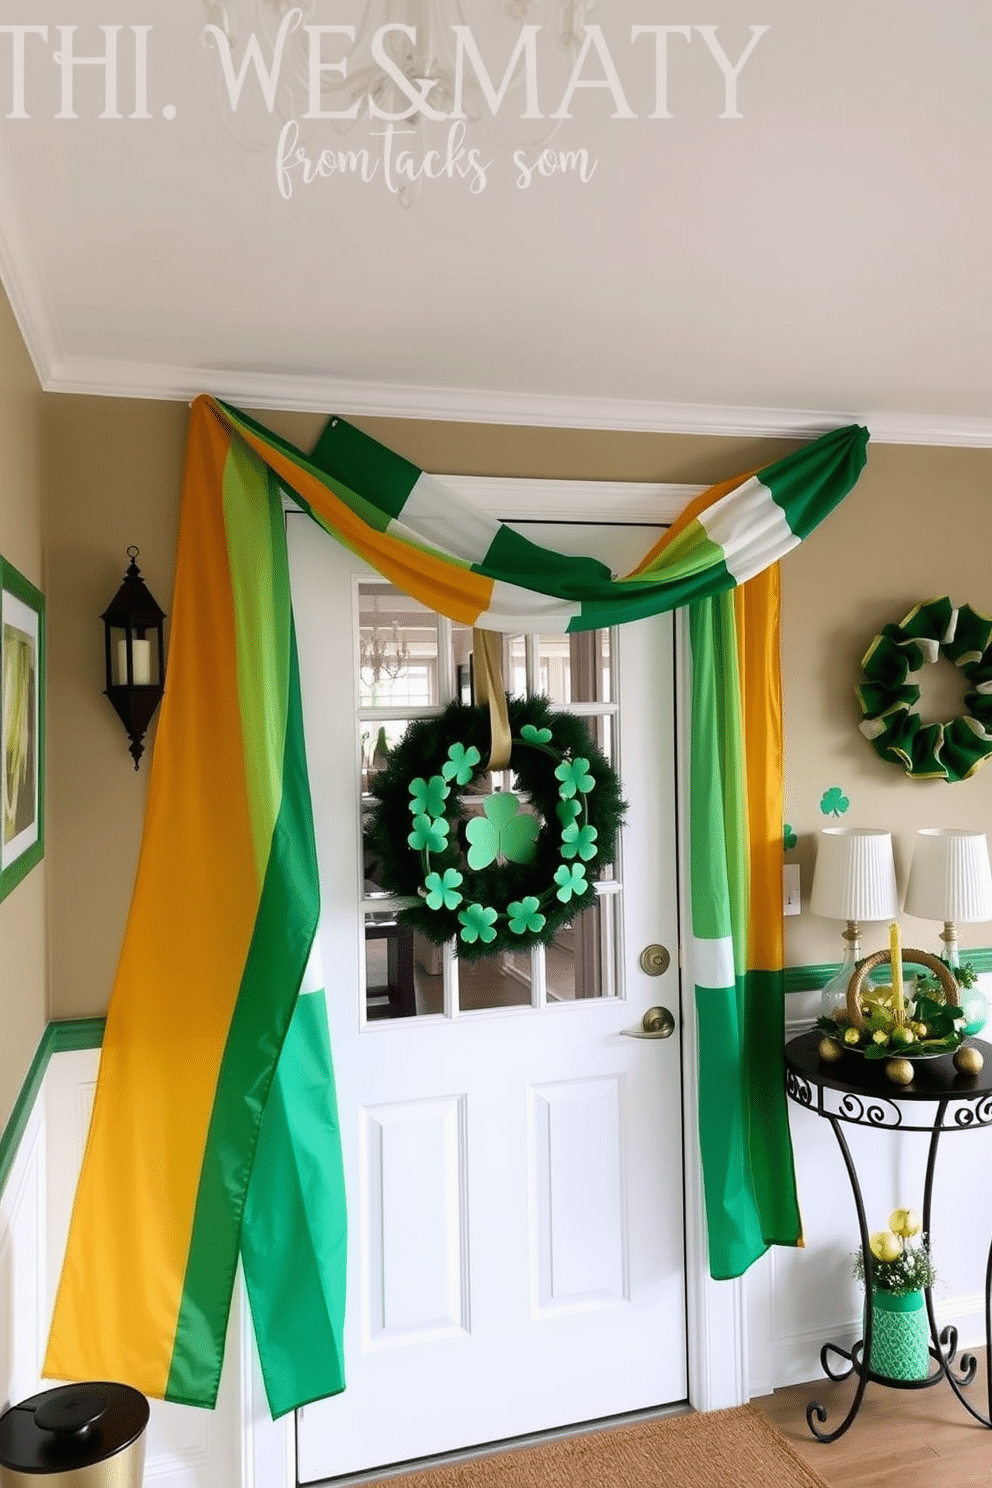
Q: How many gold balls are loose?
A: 3